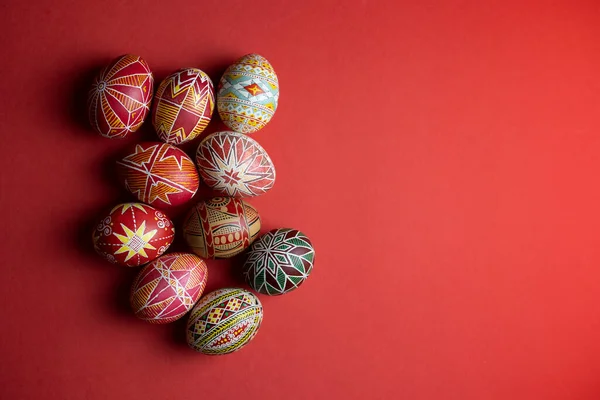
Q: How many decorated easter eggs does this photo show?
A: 10